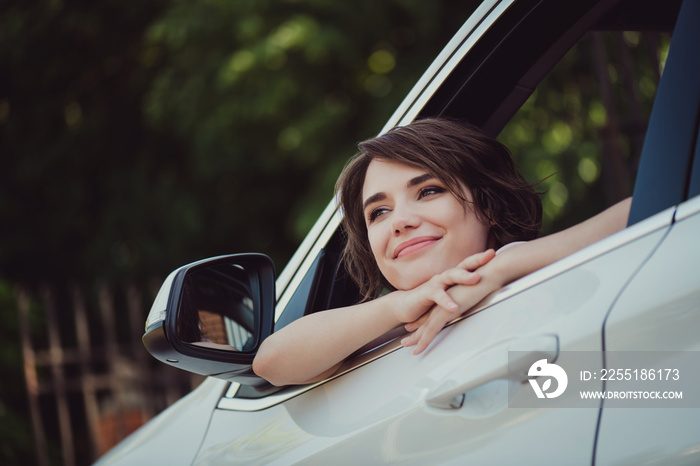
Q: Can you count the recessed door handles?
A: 1